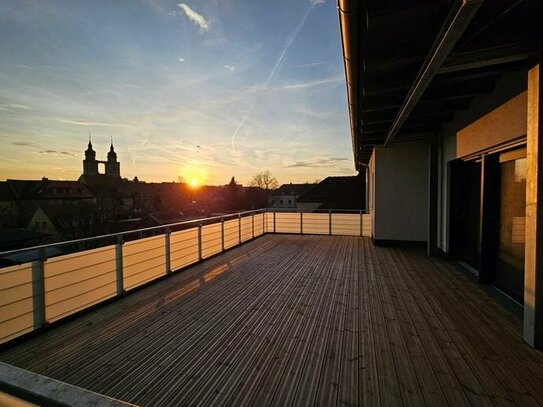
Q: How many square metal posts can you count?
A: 12